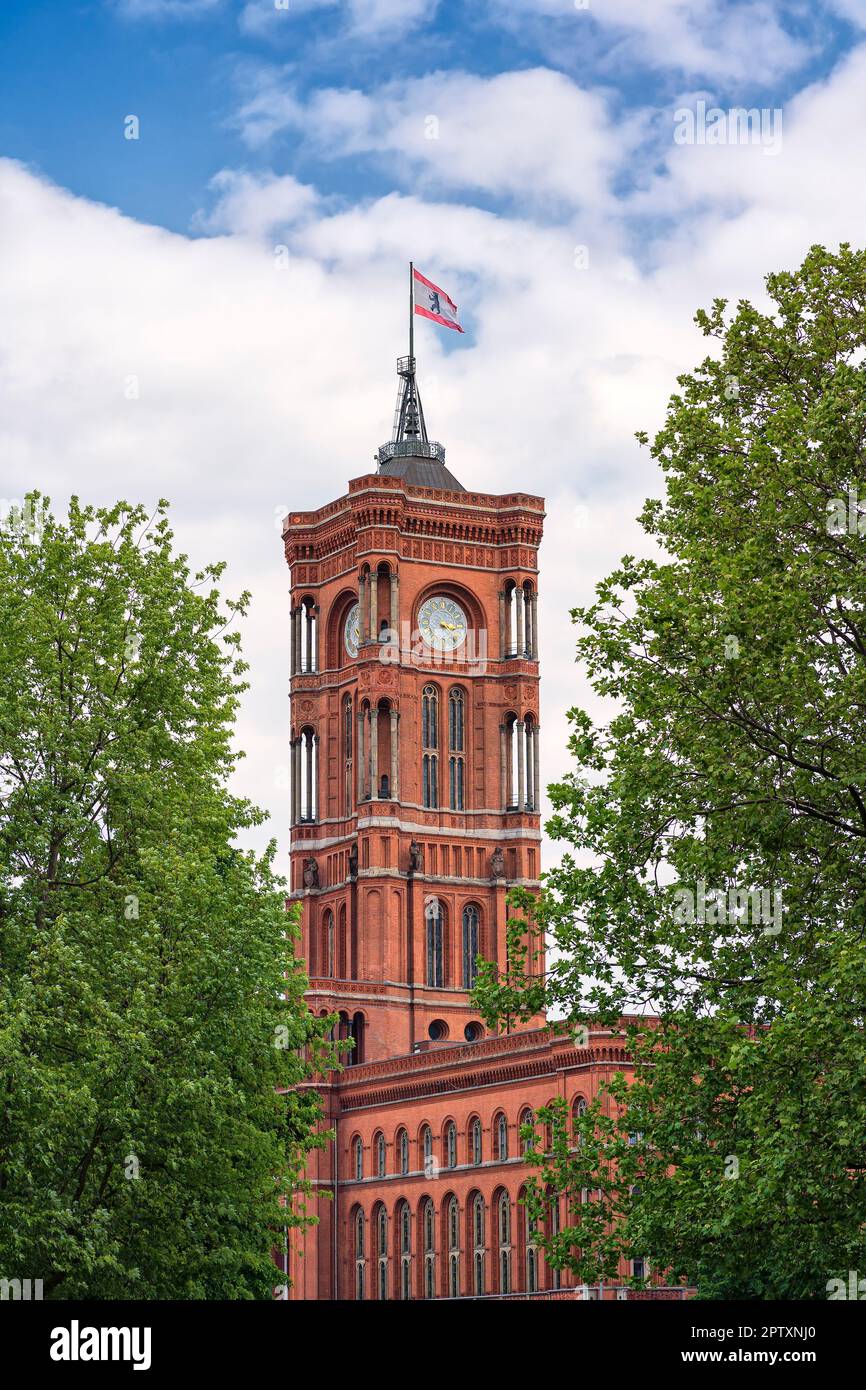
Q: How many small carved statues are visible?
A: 4